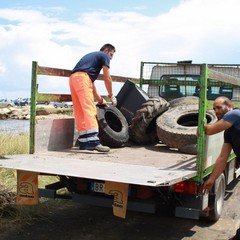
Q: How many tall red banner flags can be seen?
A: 0